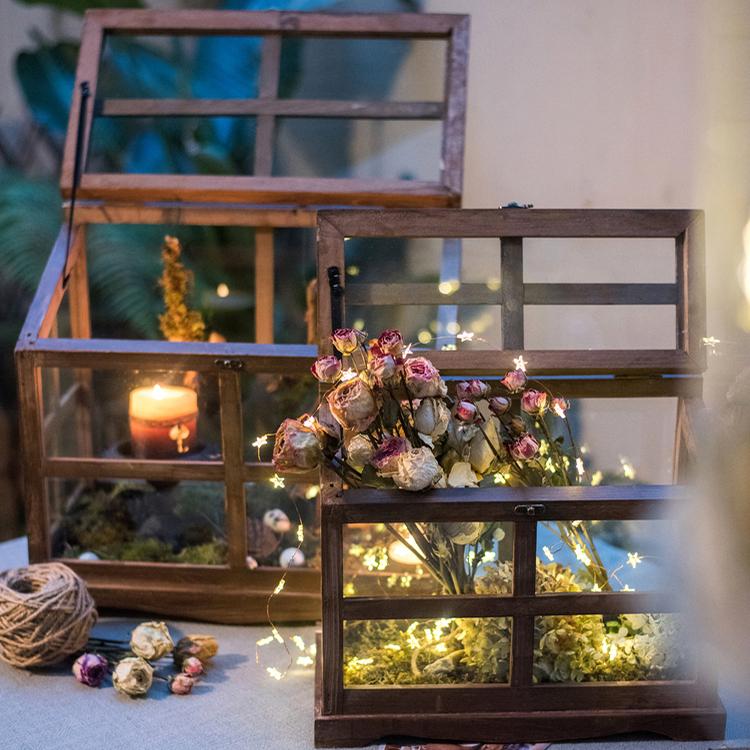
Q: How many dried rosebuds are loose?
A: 6